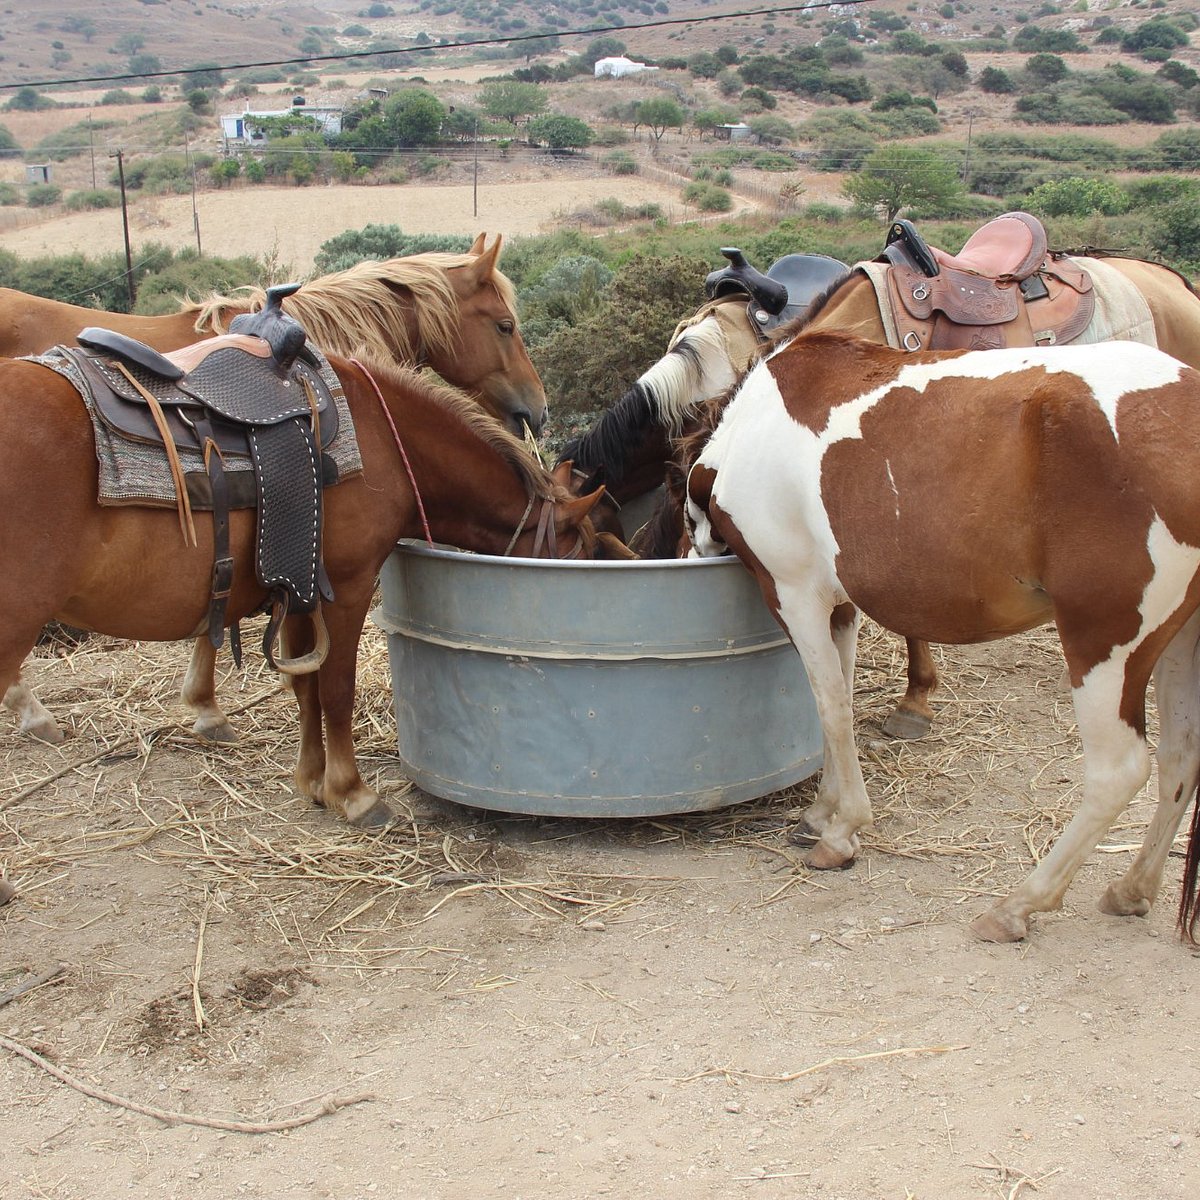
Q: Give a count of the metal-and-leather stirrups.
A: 1